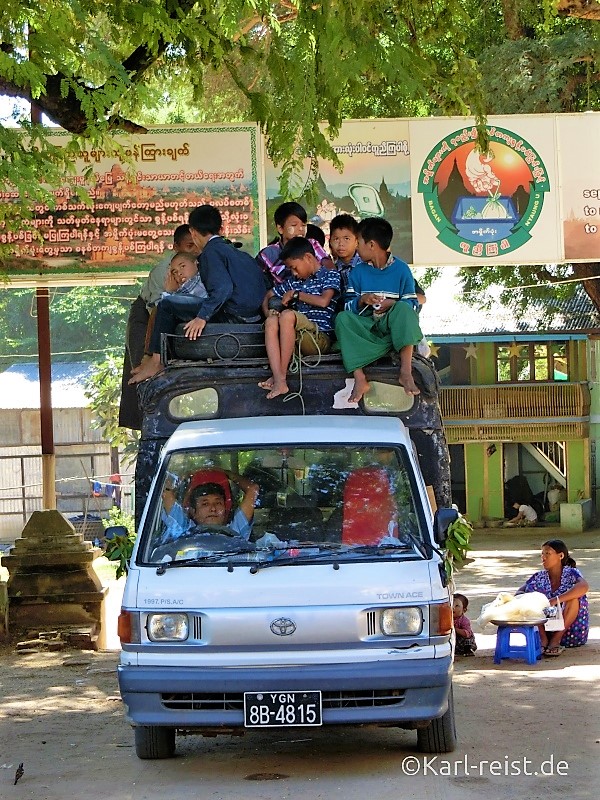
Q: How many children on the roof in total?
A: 8